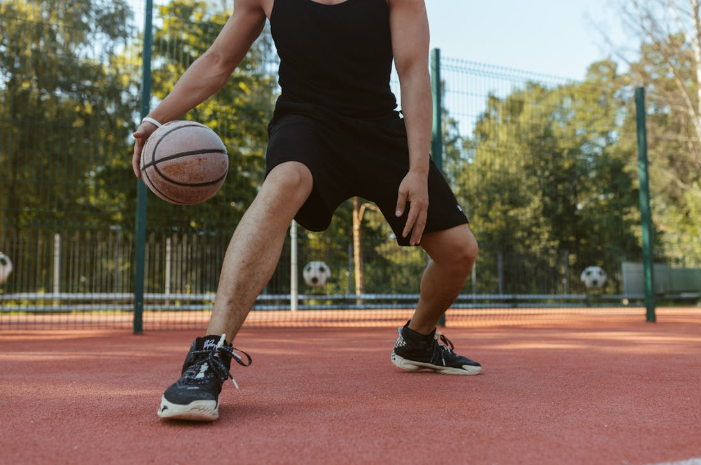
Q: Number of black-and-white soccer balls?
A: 3